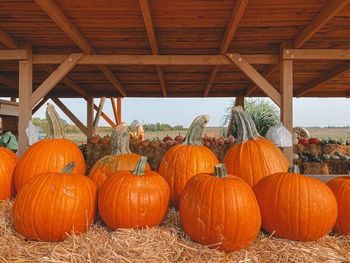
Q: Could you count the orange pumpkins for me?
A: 10